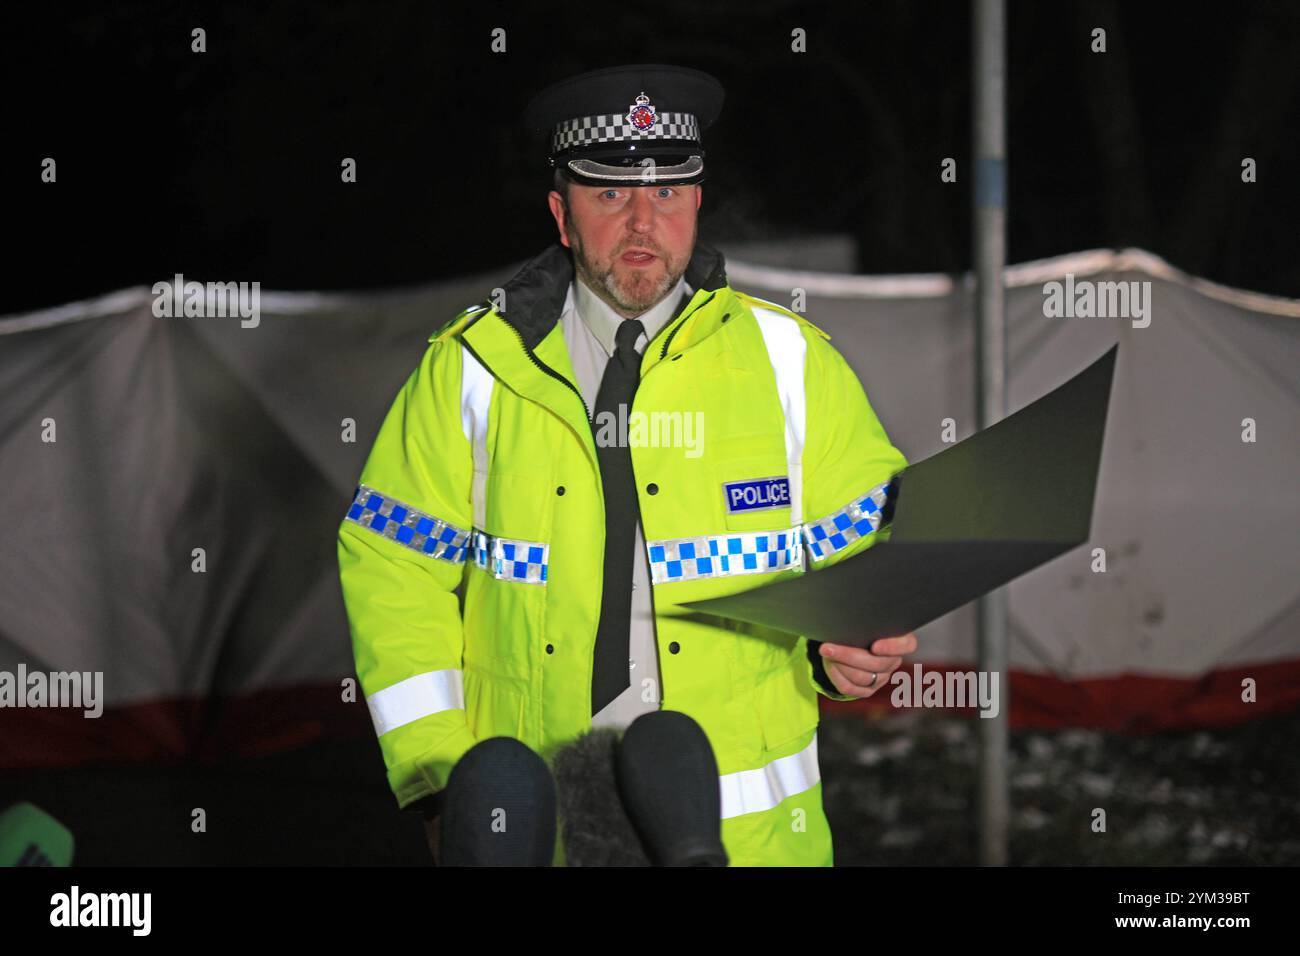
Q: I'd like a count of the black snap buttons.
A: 6